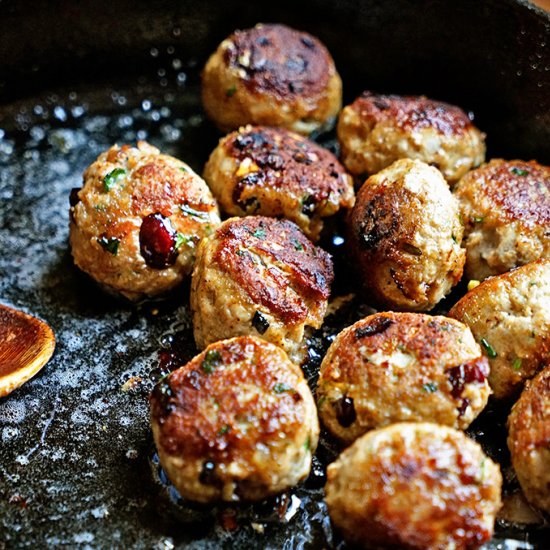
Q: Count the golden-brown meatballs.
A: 12